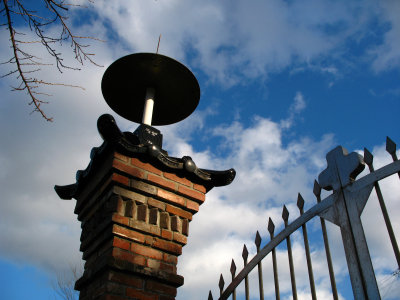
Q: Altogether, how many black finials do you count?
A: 11